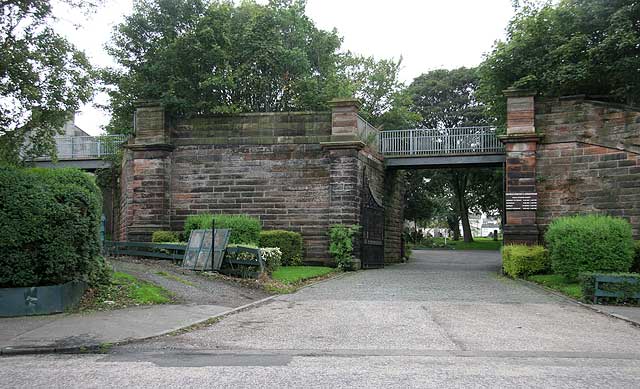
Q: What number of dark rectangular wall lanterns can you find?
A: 0